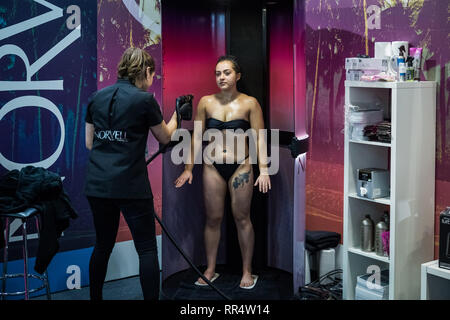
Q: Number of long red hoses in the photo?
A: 0